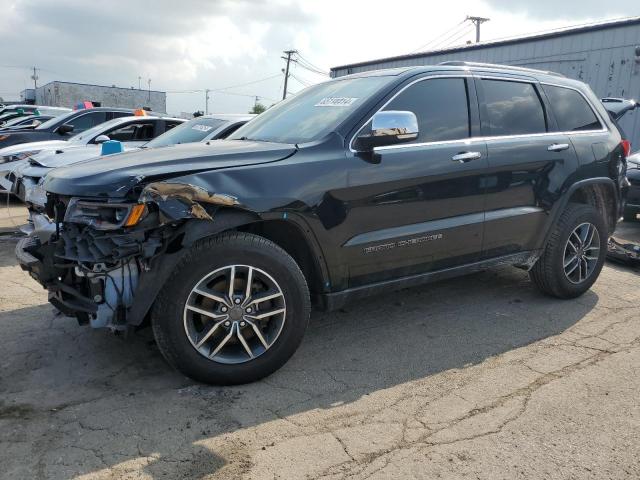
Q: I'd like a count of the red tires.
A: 0